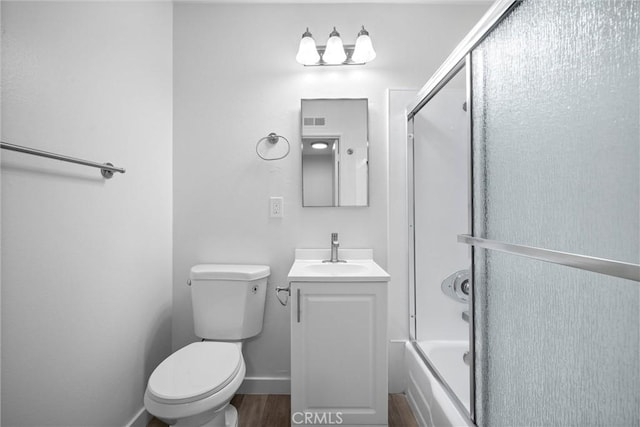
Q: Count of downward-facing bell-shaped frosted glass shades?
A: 3